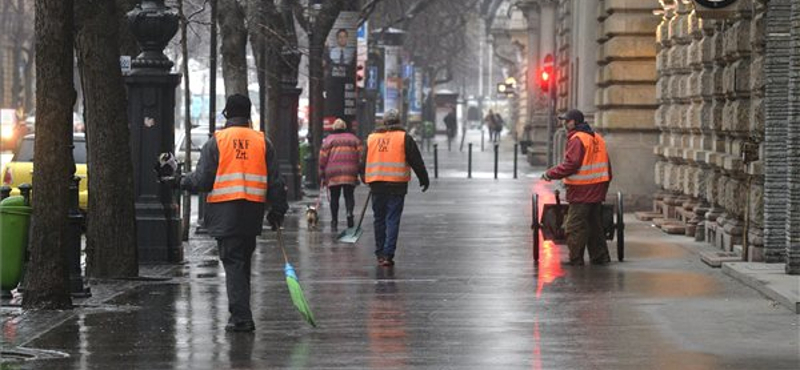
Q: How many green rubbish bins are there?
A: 1